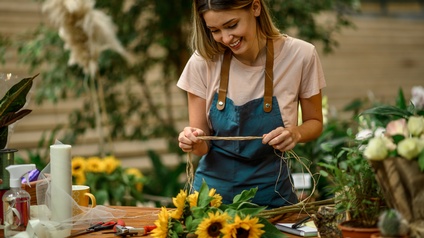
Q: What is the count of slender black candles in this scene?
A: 0